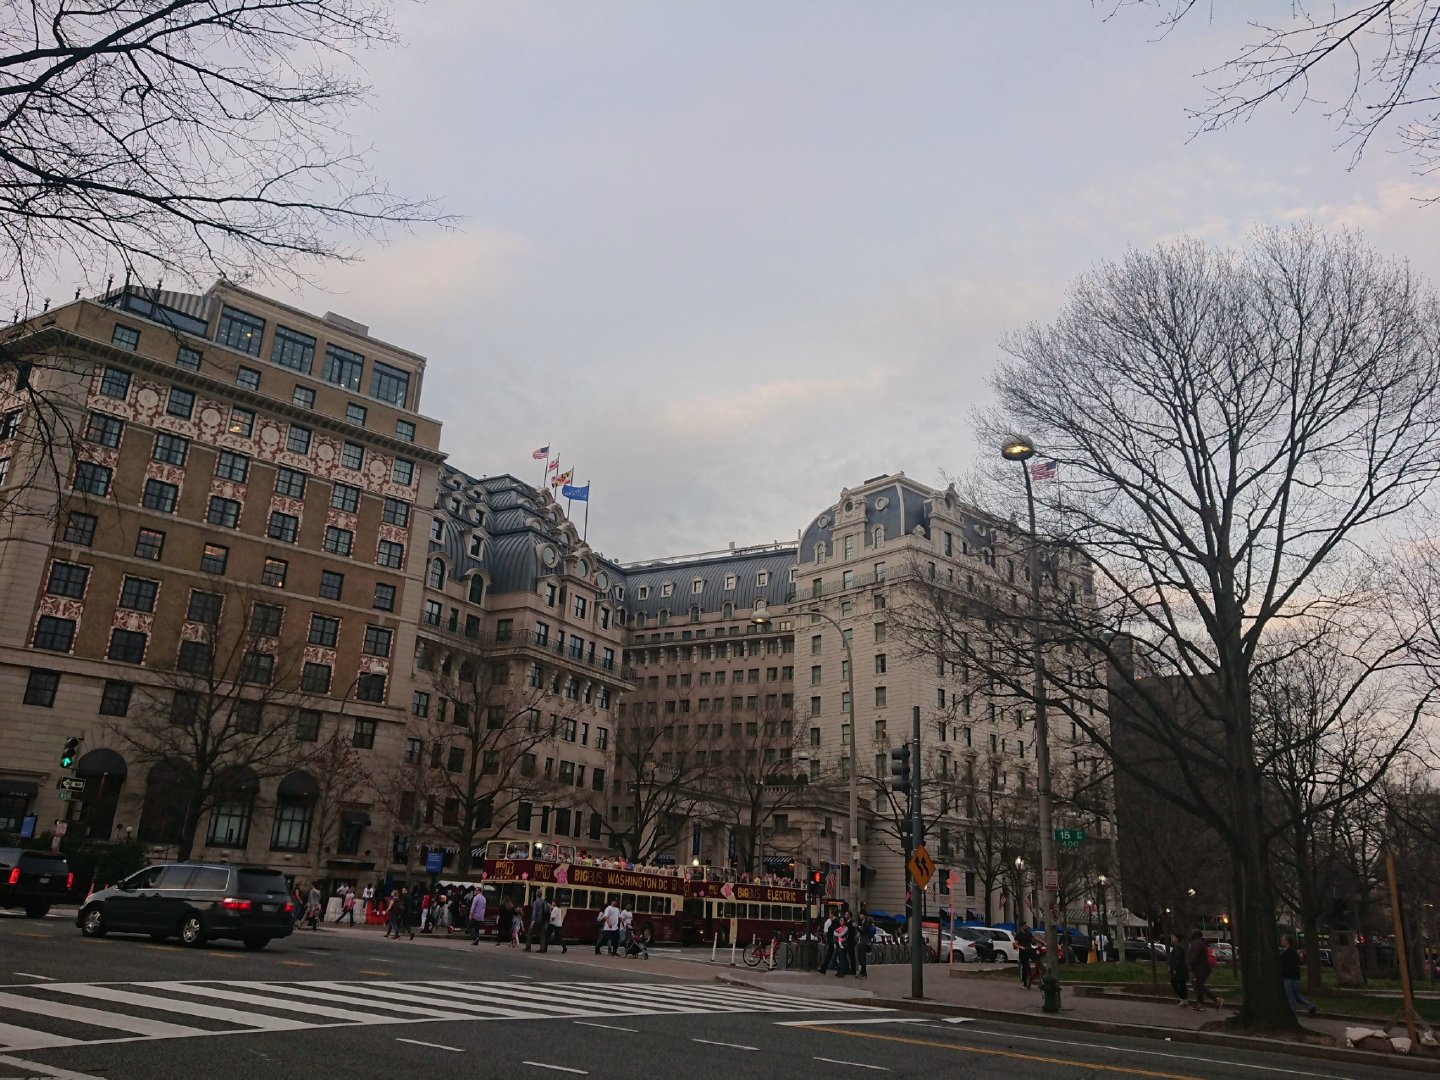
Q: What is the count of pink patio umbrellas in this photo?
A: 0